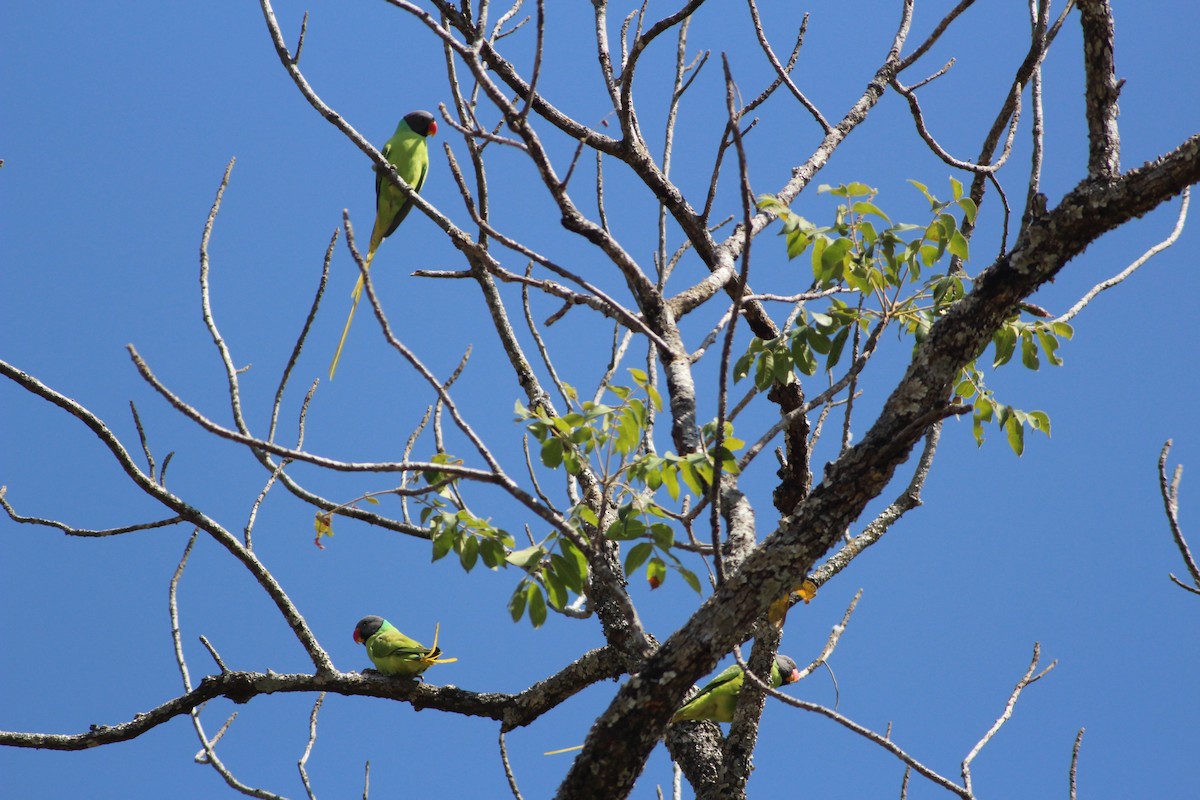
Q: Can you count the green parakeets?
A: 3